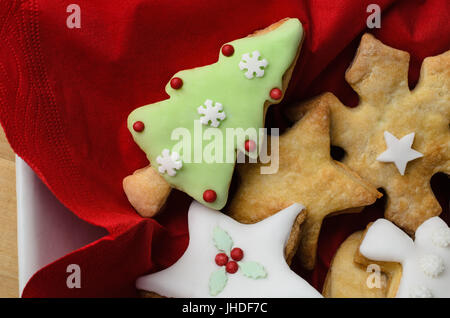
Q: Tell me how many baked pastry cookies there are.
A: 6